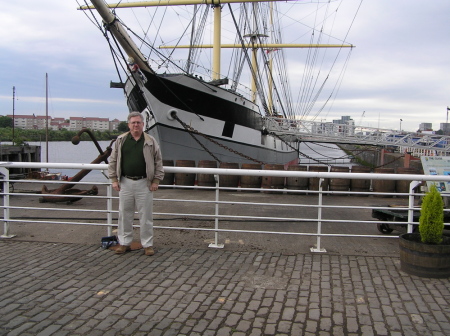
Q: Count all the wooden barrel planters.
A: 1